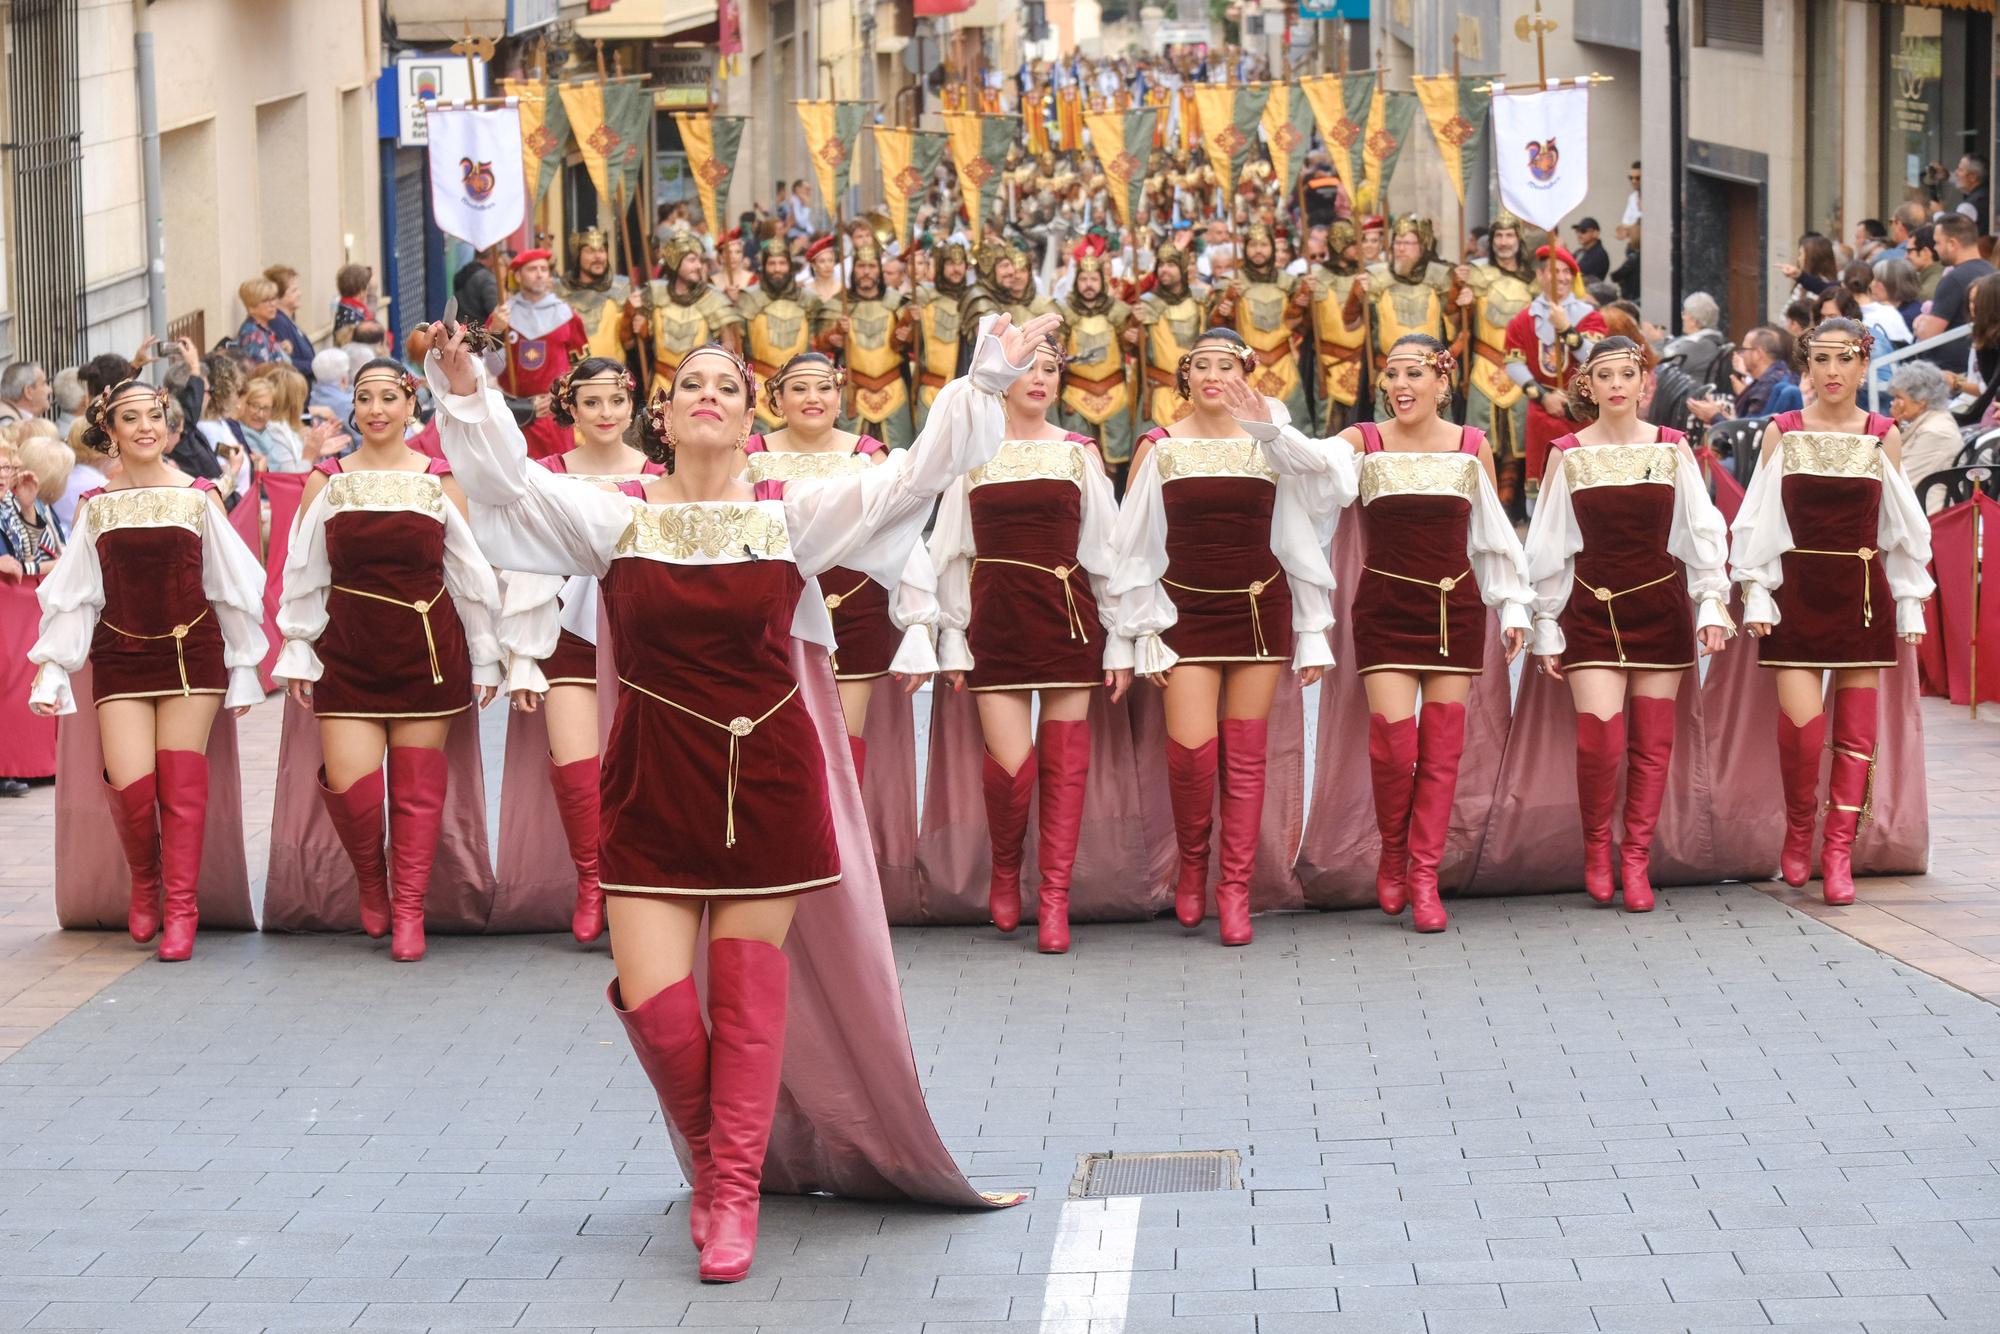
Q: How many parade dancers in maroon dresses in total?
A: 10